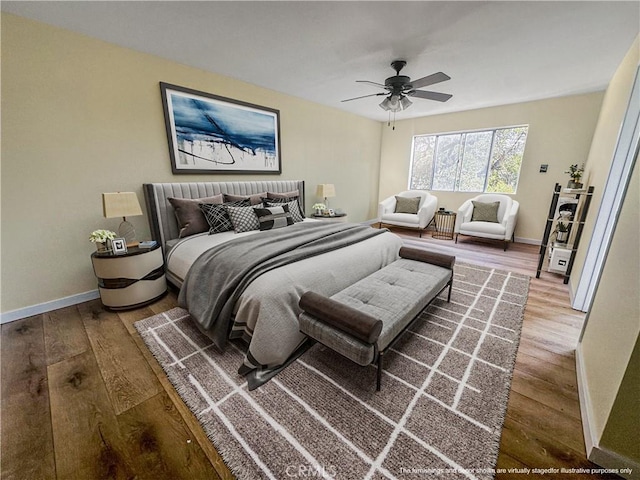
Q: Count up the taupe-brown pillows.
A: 3